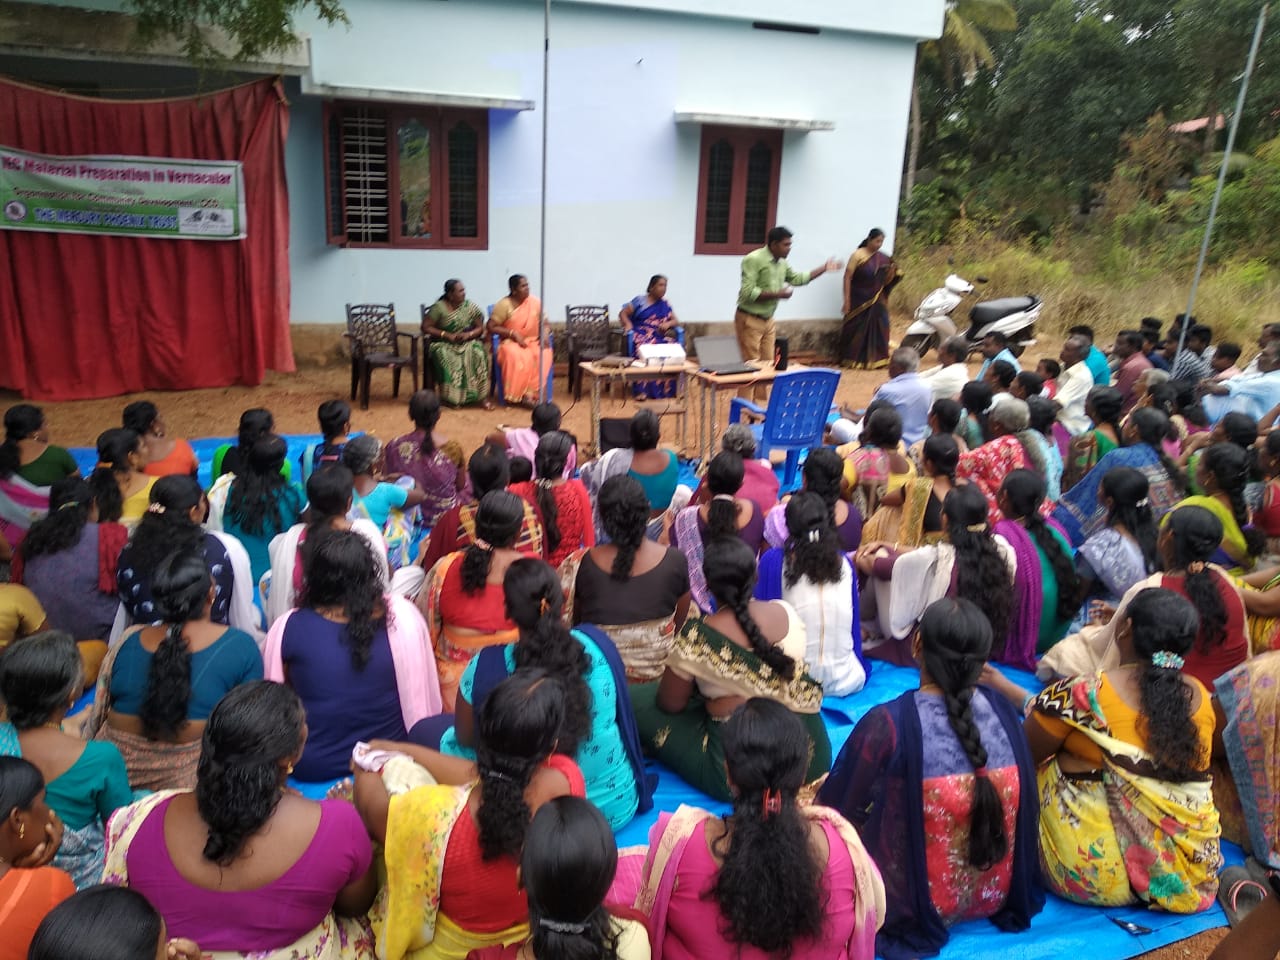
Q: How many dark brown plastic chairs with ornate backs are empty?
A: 2